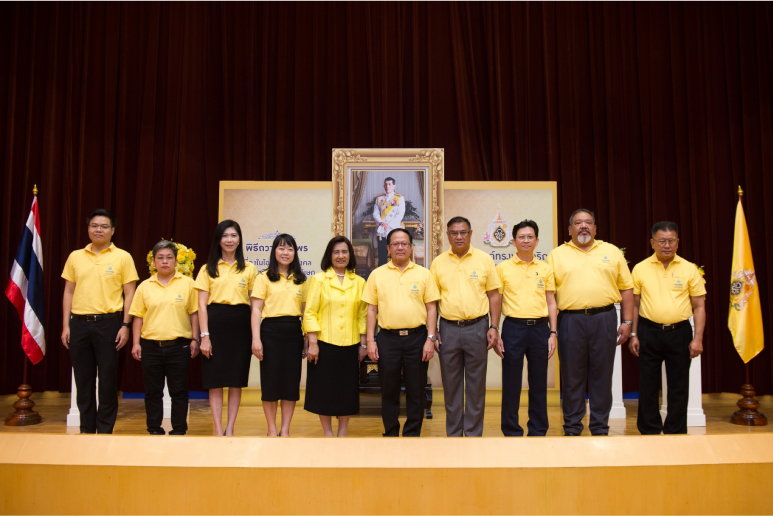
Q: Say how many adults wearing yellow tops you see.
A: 10